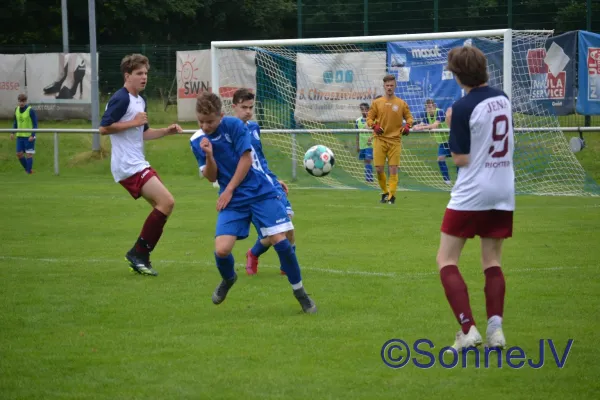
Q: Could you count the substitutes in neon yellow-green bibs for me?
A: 3